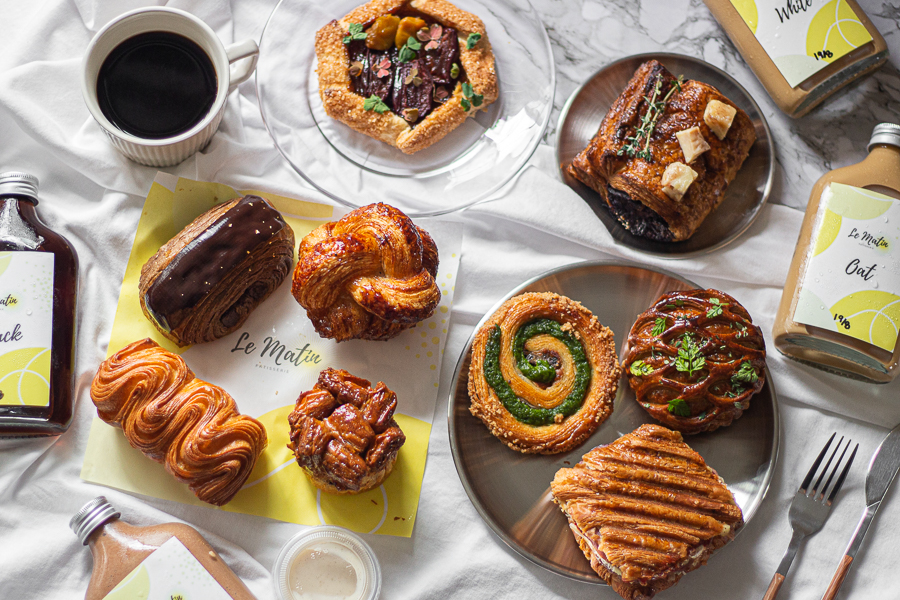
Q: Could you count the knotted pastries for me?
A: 1